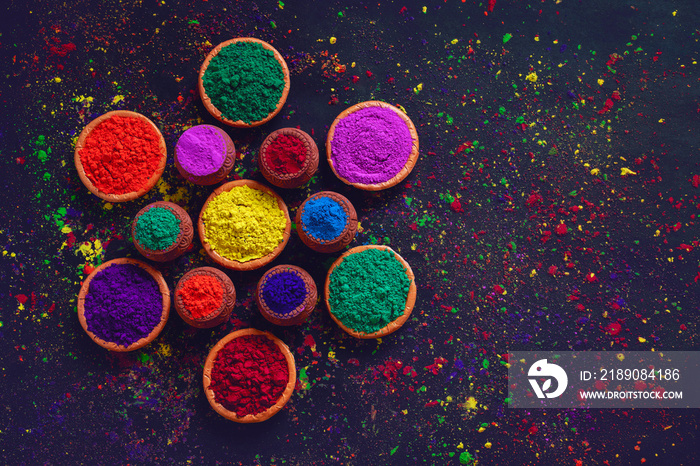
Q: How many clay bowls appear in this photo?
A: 13